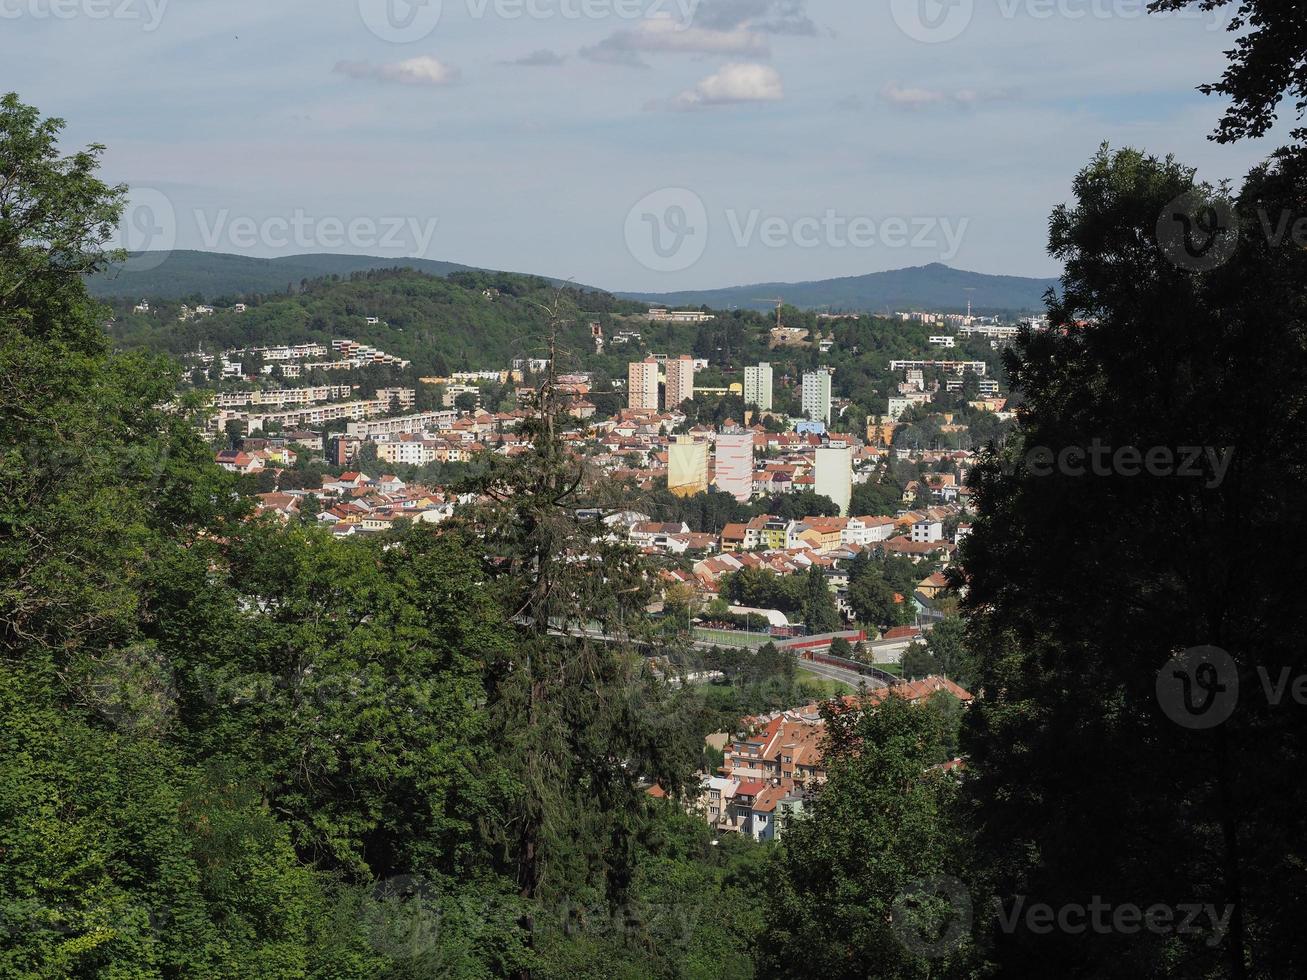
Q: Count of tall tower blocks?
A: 7